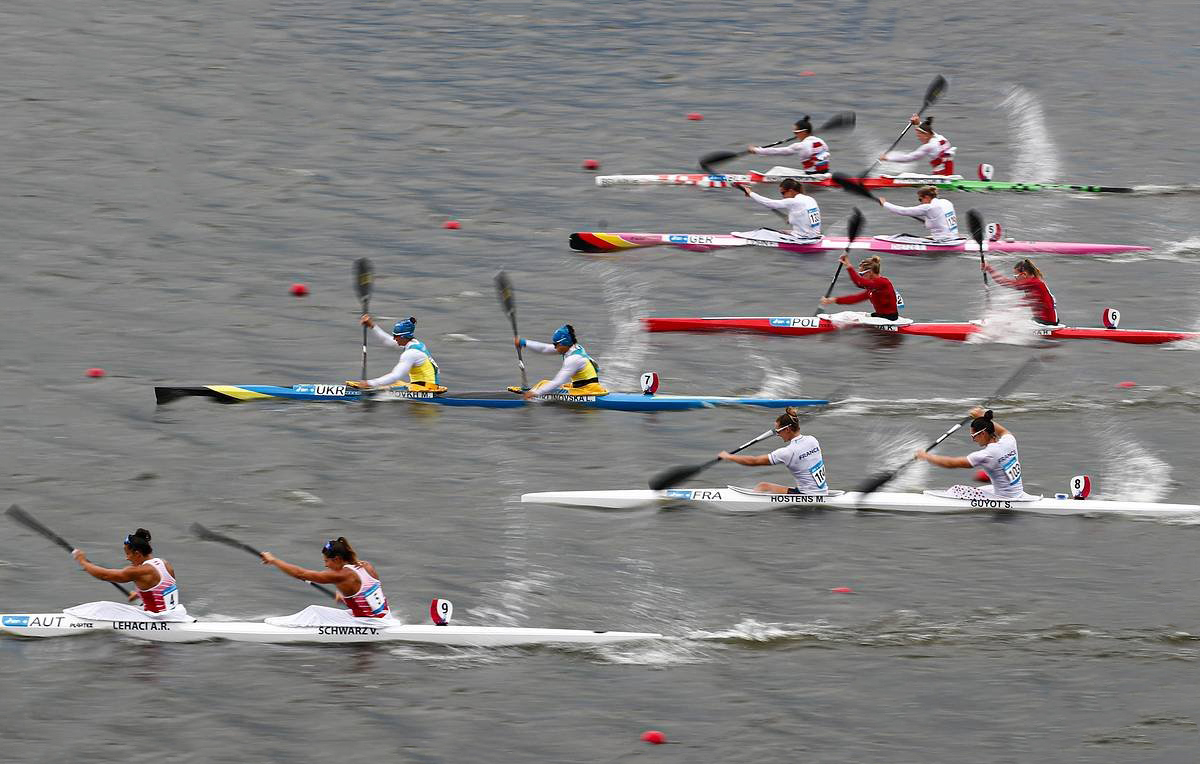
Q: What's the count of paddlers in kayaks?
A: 12